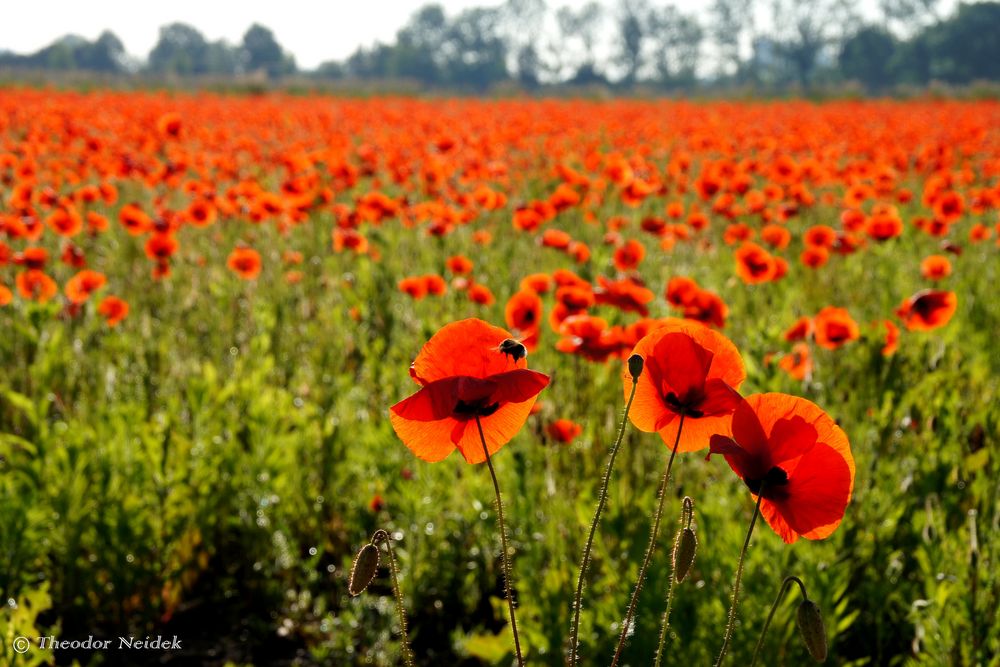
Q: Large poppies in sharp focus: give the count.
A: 3